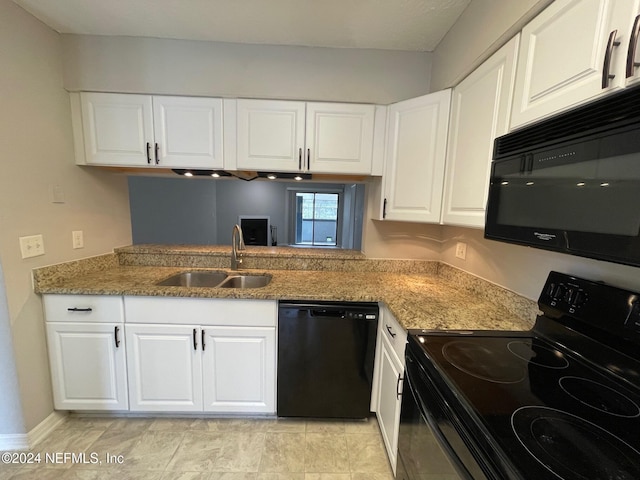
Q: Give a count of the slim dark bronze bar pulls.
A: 13